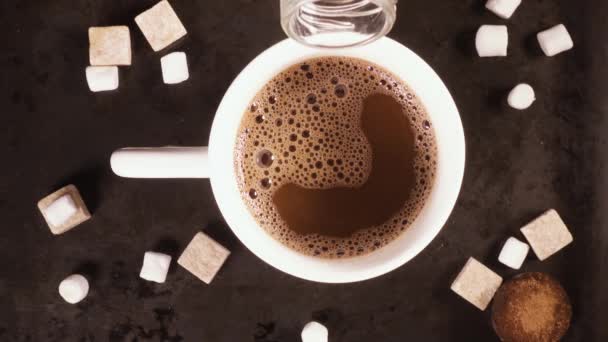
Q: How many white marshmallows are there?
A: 11